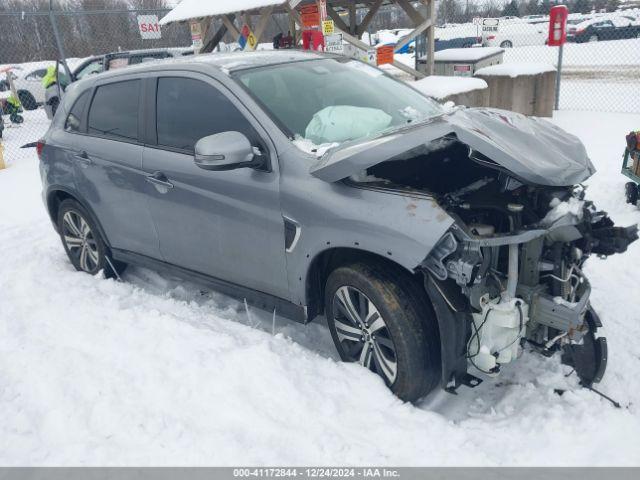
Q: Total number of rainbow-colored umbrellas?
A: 0